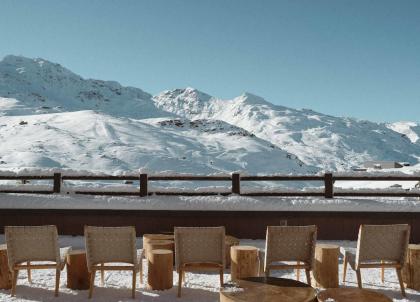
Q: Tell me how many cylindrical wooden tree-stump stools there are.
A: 6